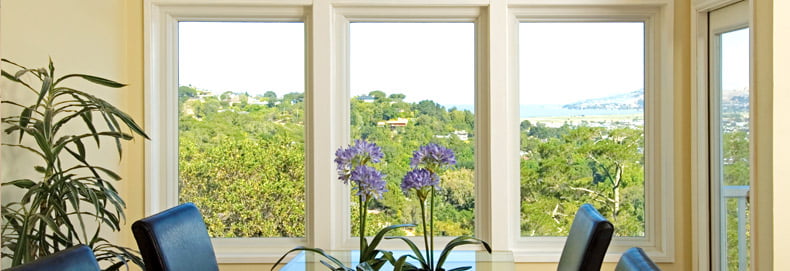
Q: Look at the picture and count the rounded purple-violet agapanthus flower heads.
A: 4